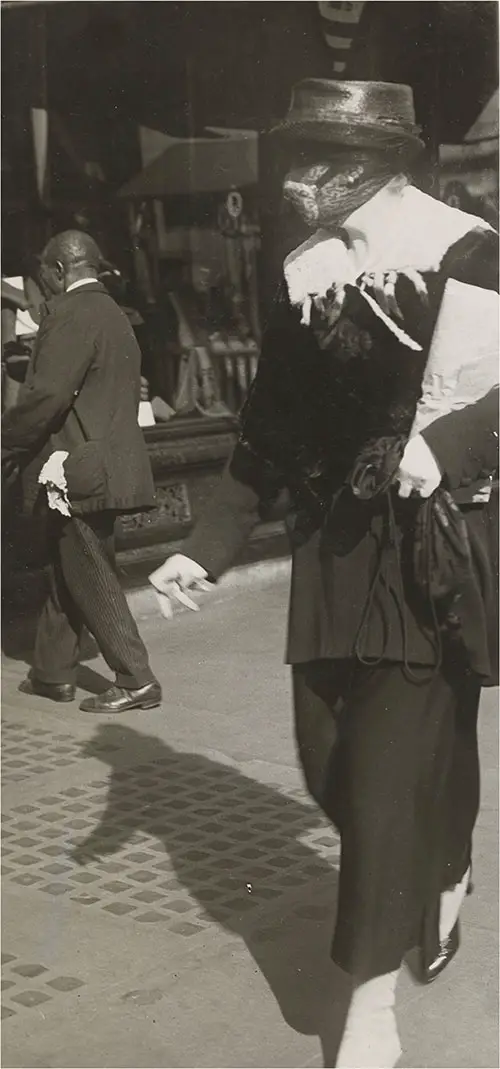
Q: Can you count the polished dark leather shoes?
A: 3